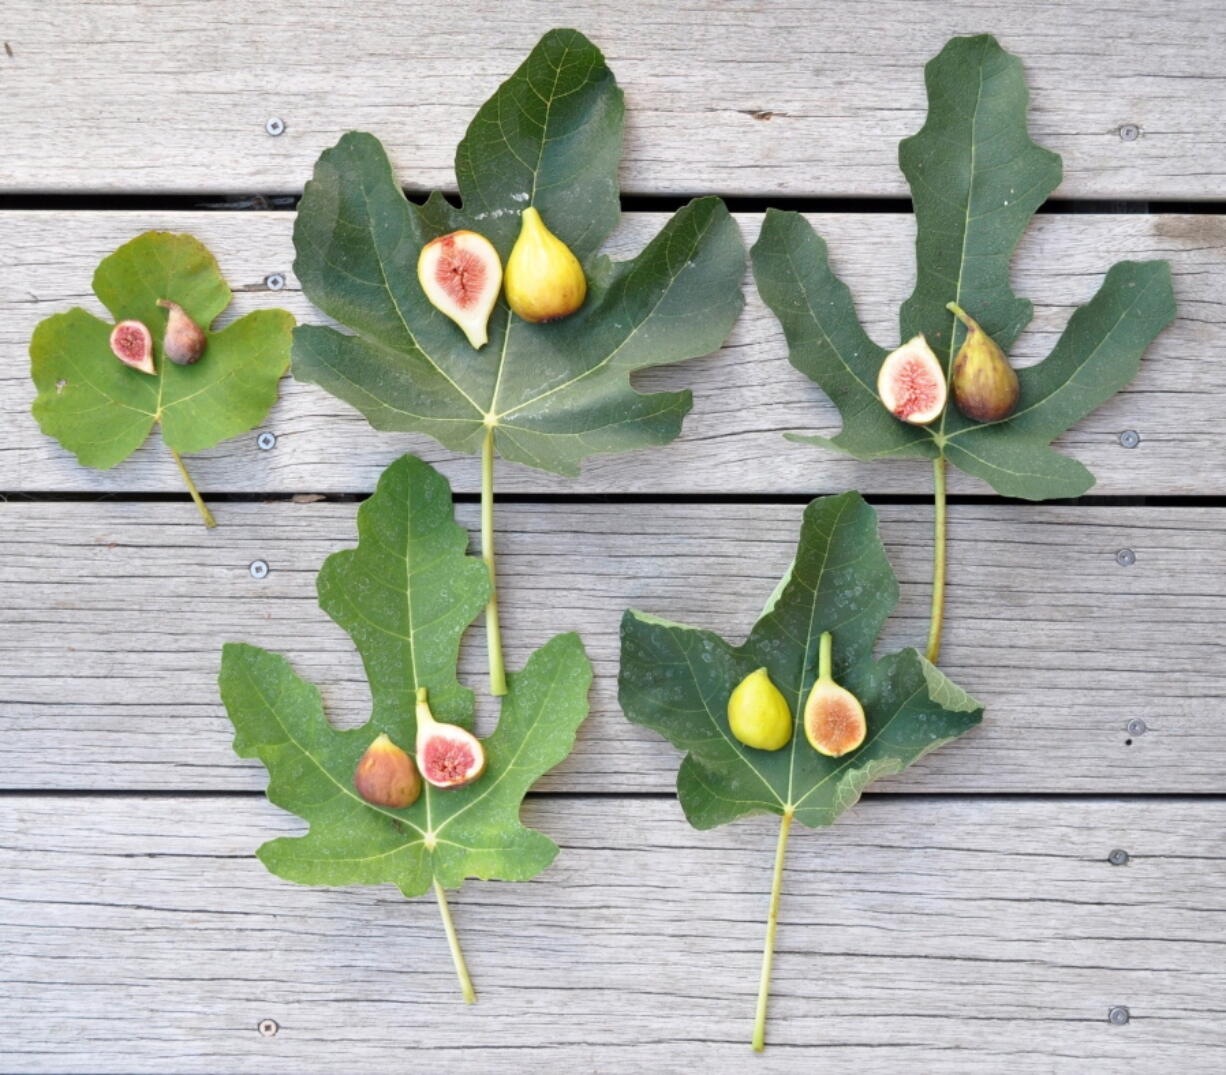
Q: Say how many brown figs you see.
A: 3